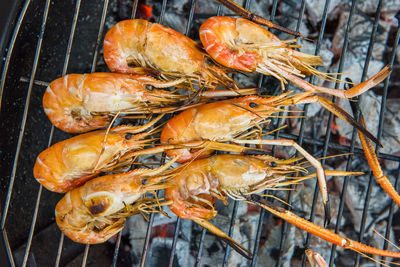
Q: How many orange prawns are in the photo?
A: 7